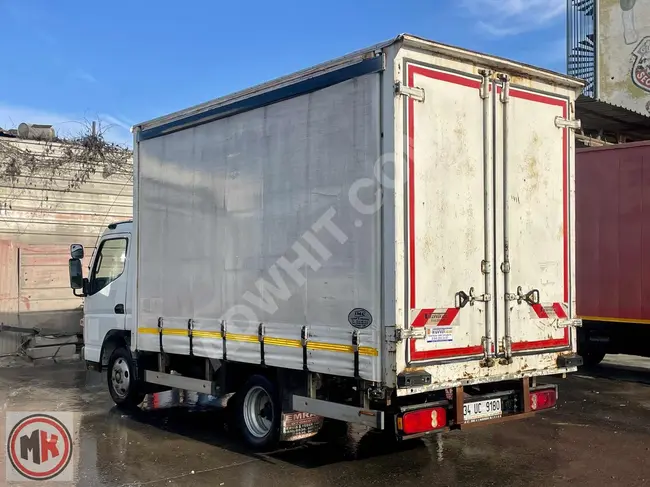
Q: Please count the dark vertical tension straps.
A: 6